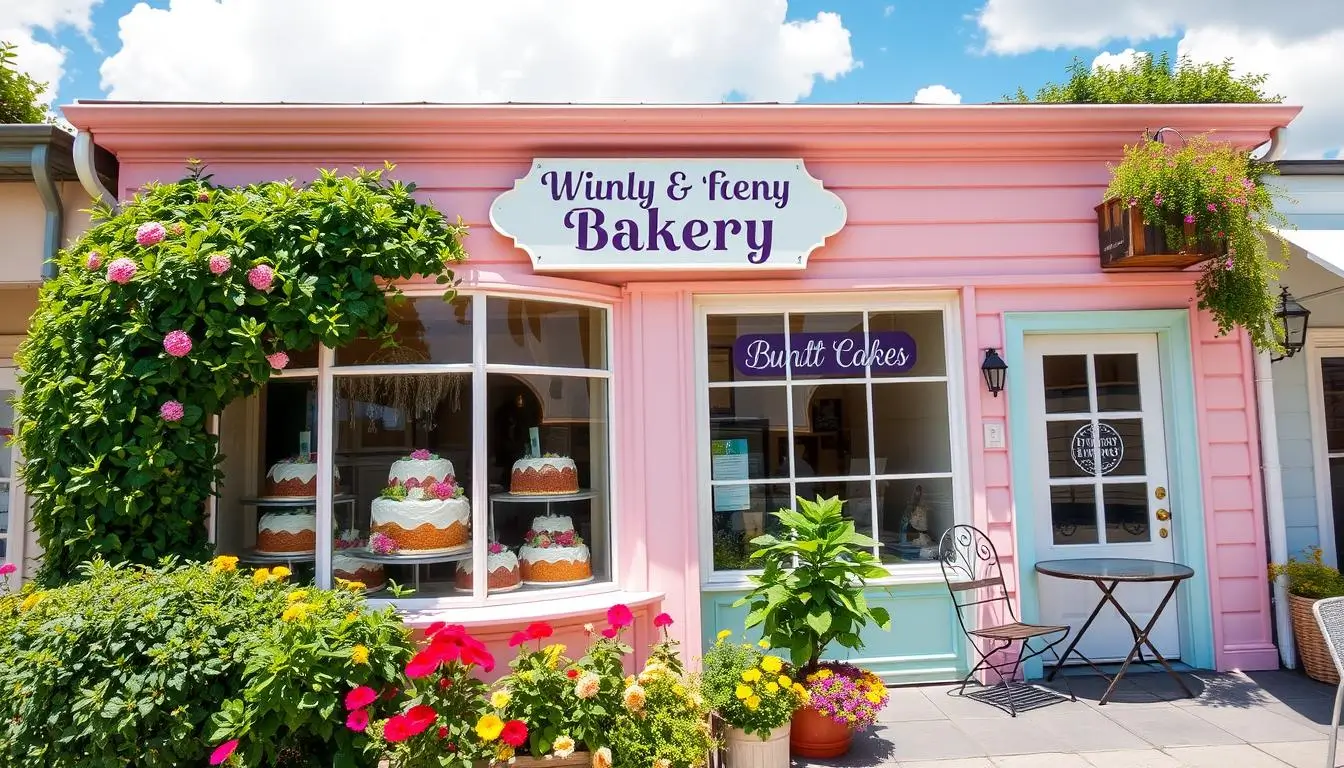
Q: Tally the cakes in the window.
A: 7